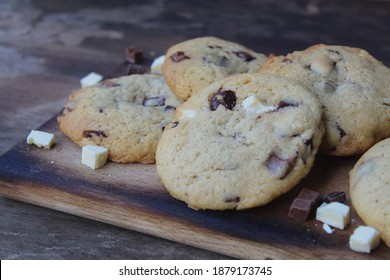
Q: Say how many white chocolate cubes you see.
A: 6